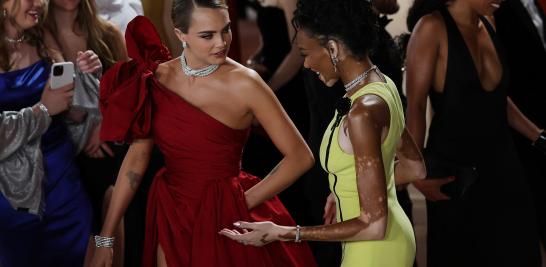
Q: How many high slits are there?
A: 1